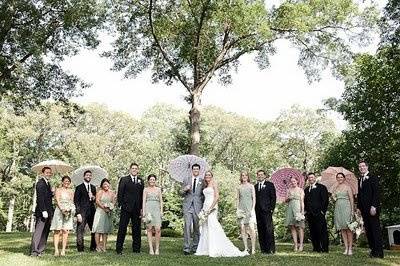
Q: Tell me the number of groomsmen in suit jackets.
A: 6